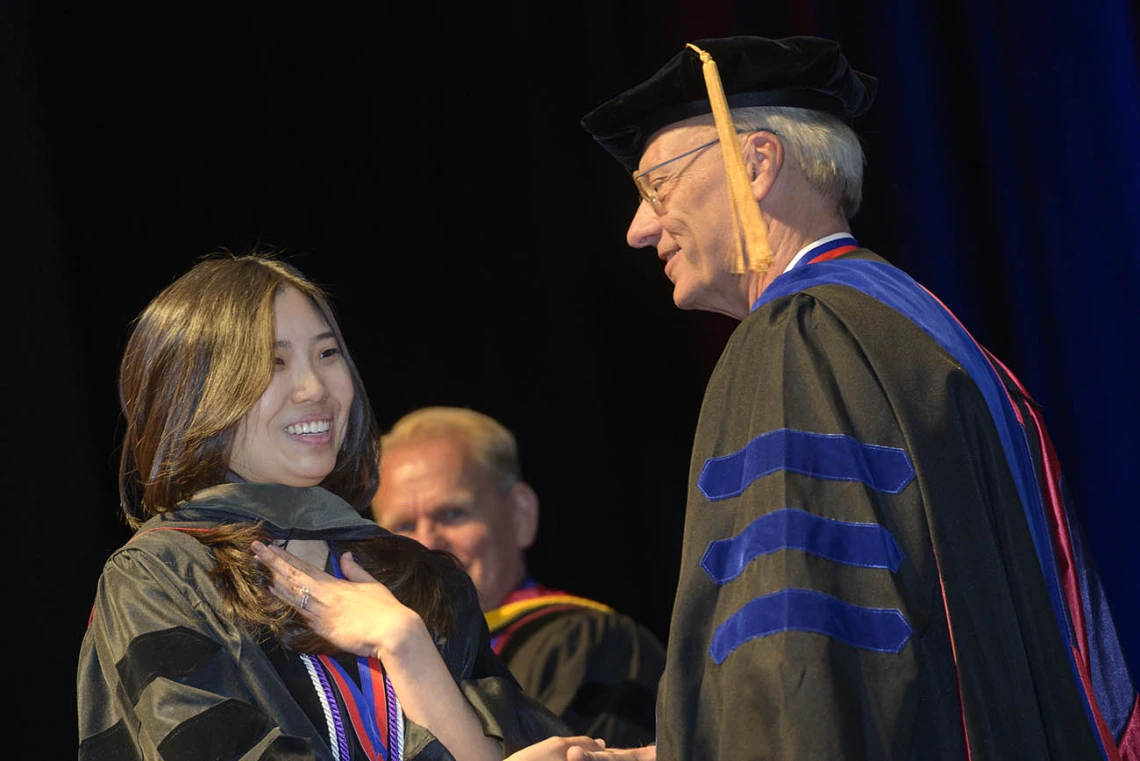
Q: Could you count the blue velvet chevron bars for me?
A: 3